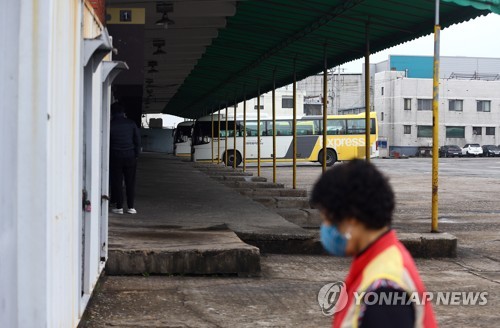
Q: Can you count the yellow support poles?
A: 11